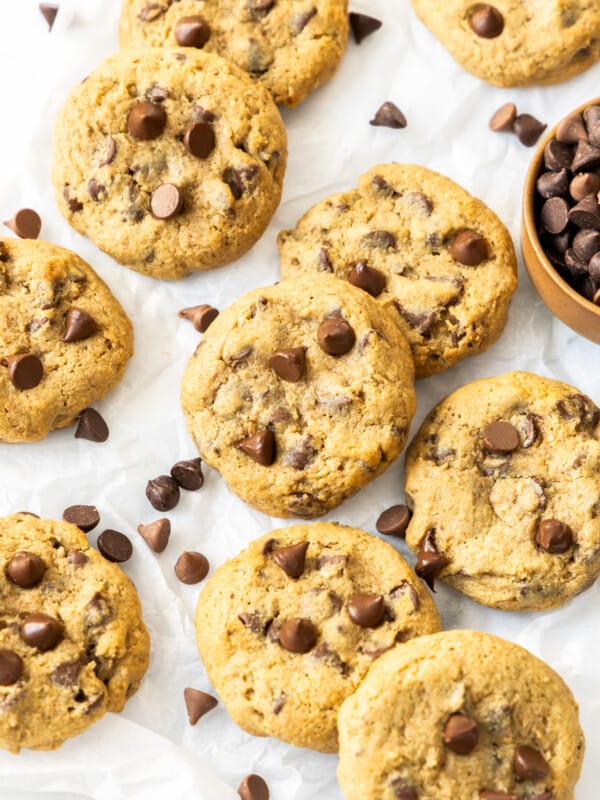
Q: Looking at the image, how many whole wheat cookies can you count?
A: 10